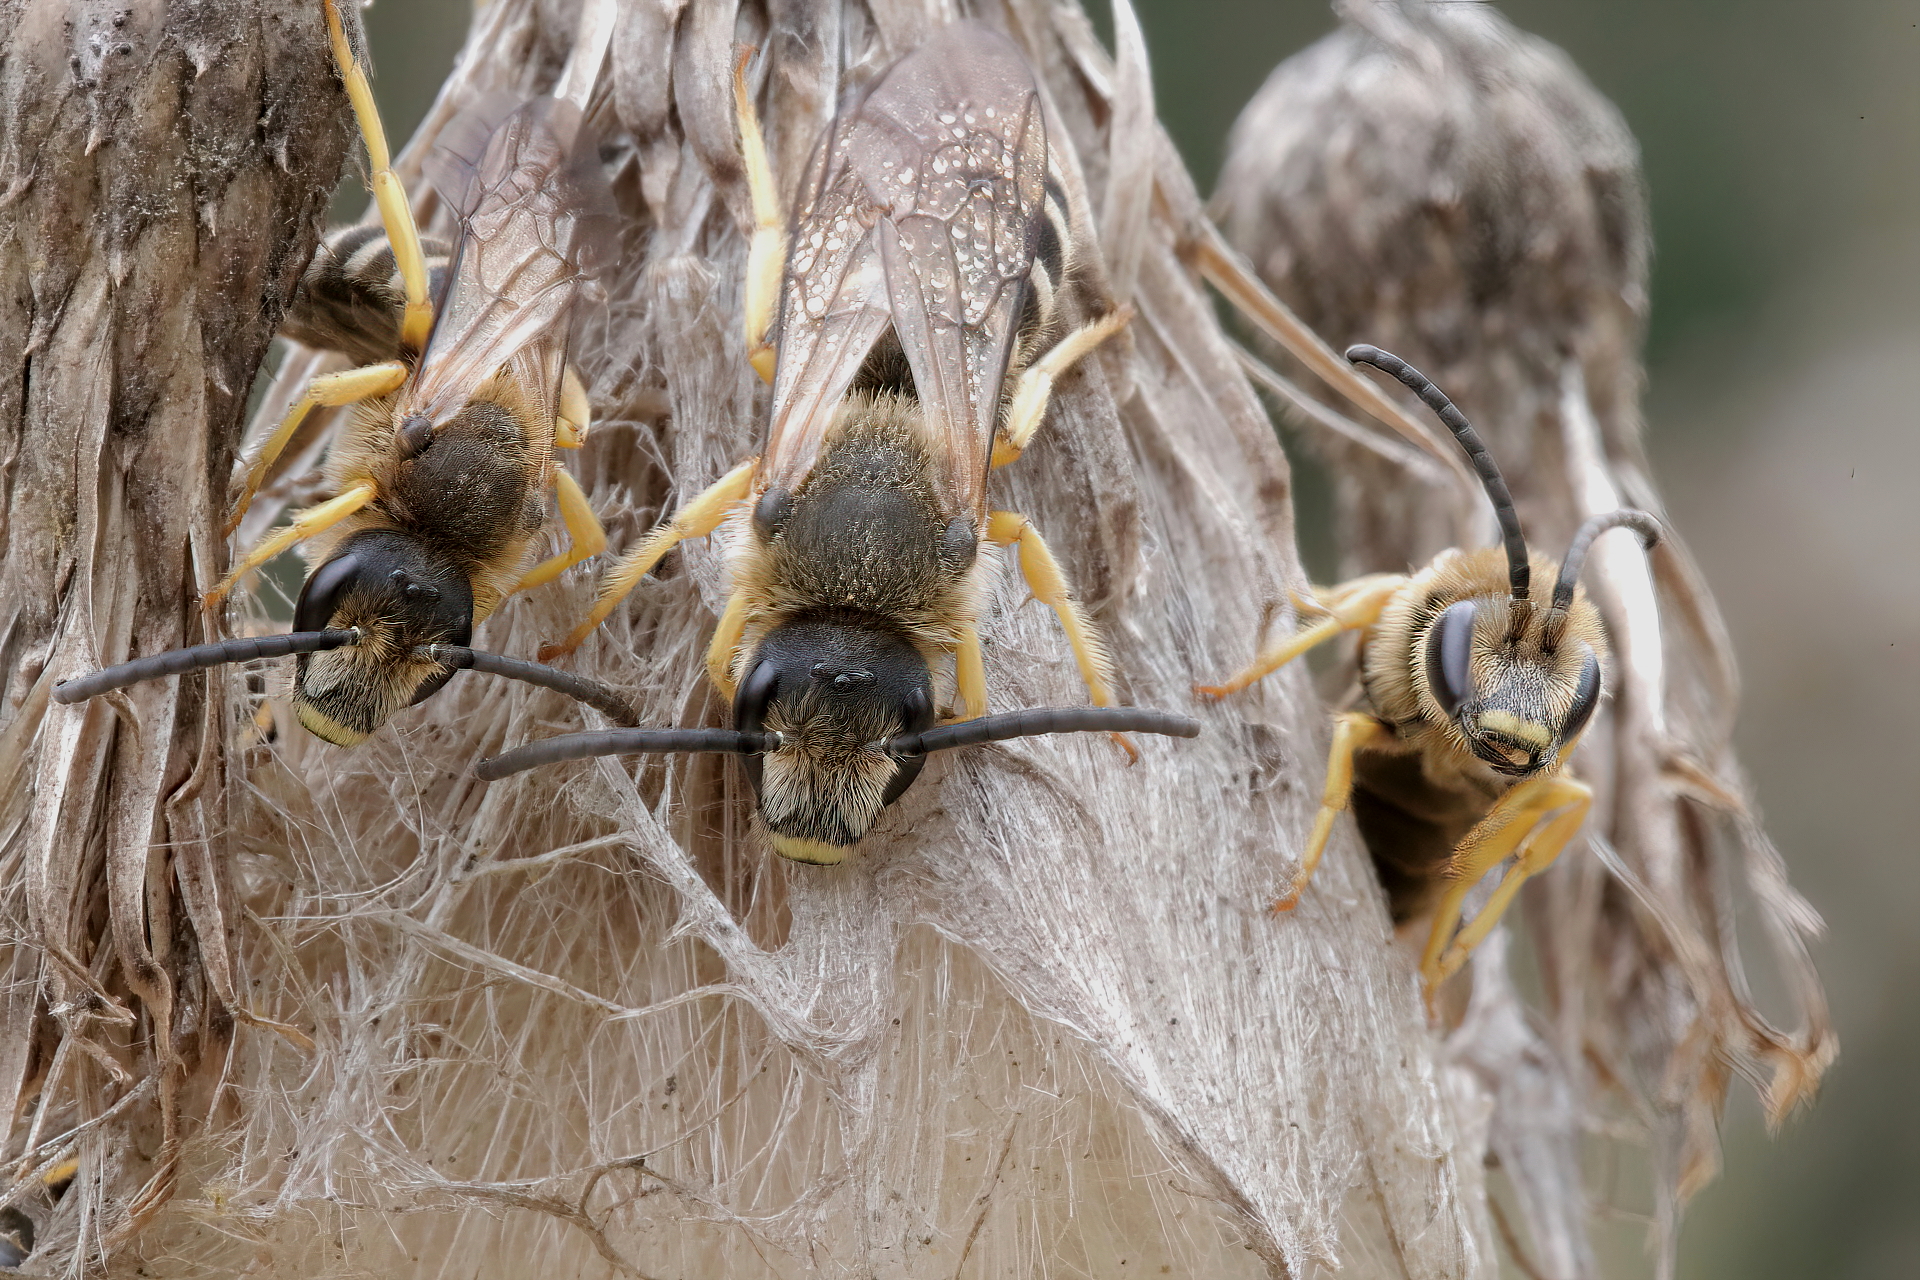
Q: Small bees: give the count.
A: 3